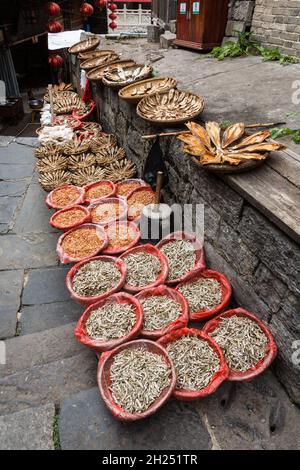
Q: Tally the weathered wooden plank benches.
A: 1